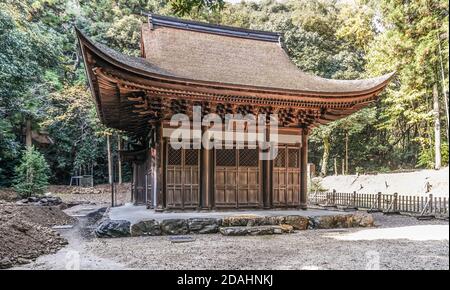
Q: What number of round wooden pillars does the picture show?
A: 4